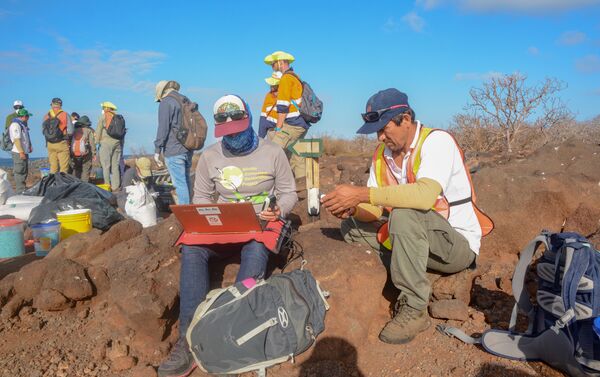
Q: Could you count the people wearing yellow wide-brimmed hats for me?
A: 3